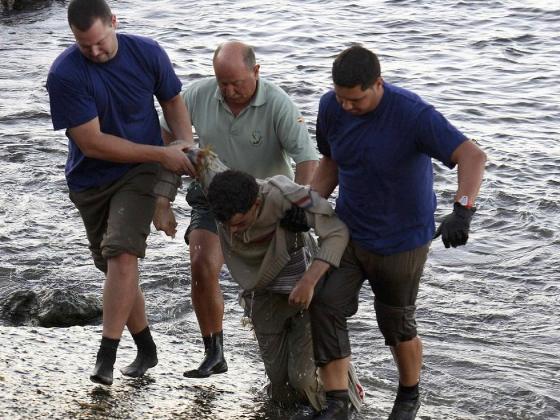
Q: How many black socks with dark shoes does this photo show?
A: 5